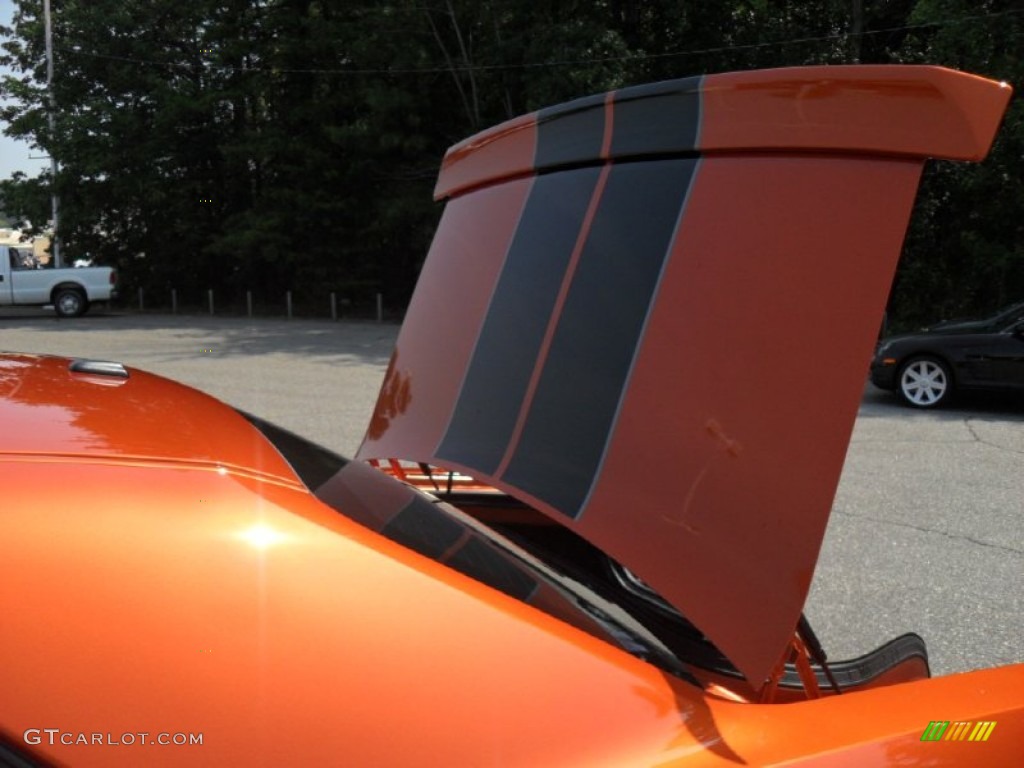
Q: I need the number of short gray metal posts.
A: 7